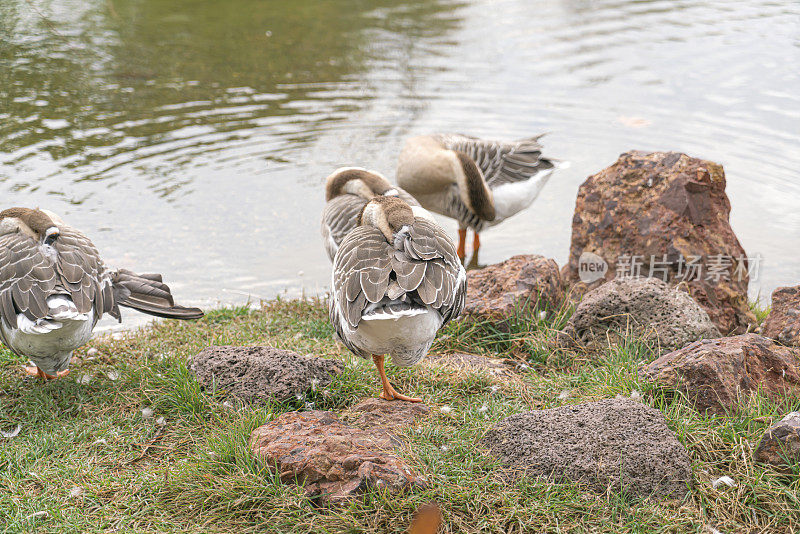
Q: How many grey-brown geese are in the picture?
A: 4